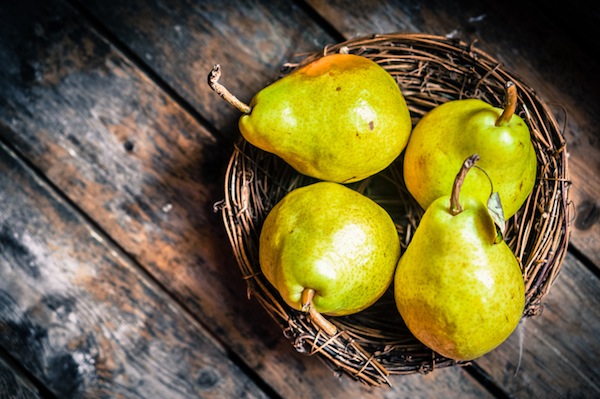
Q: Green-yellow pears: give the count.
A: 4